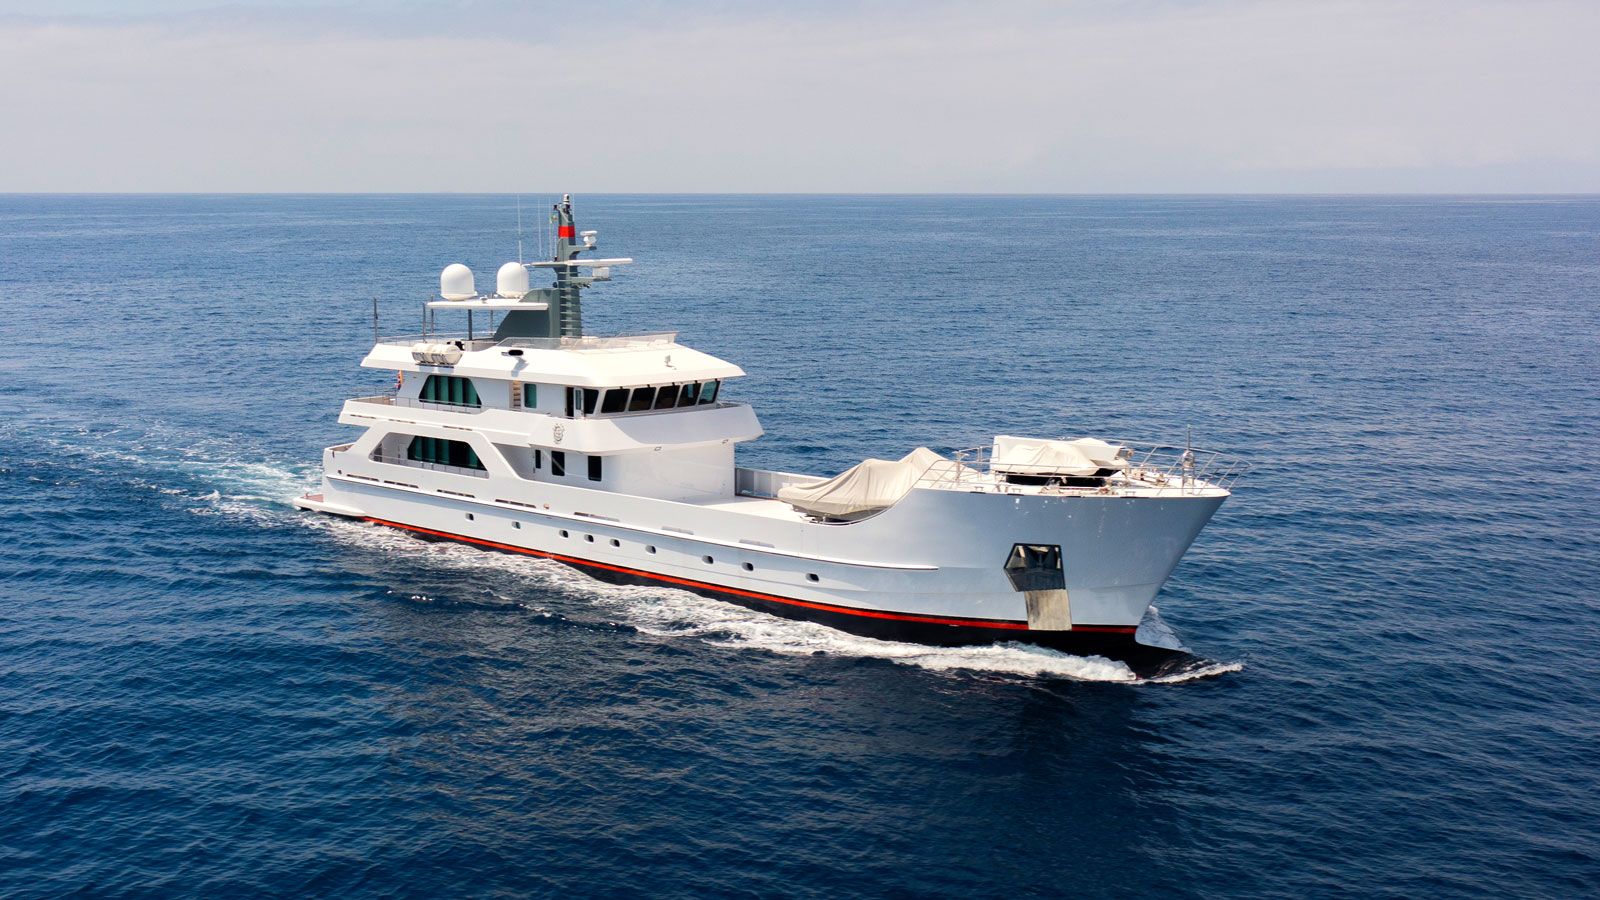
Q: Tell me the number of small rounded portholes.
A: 9